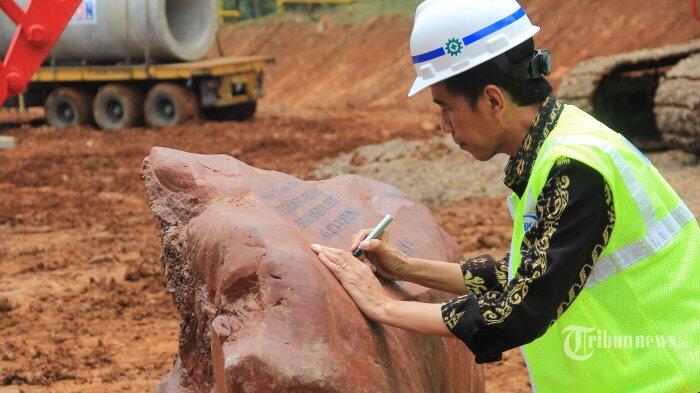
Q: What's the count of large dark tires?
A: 3